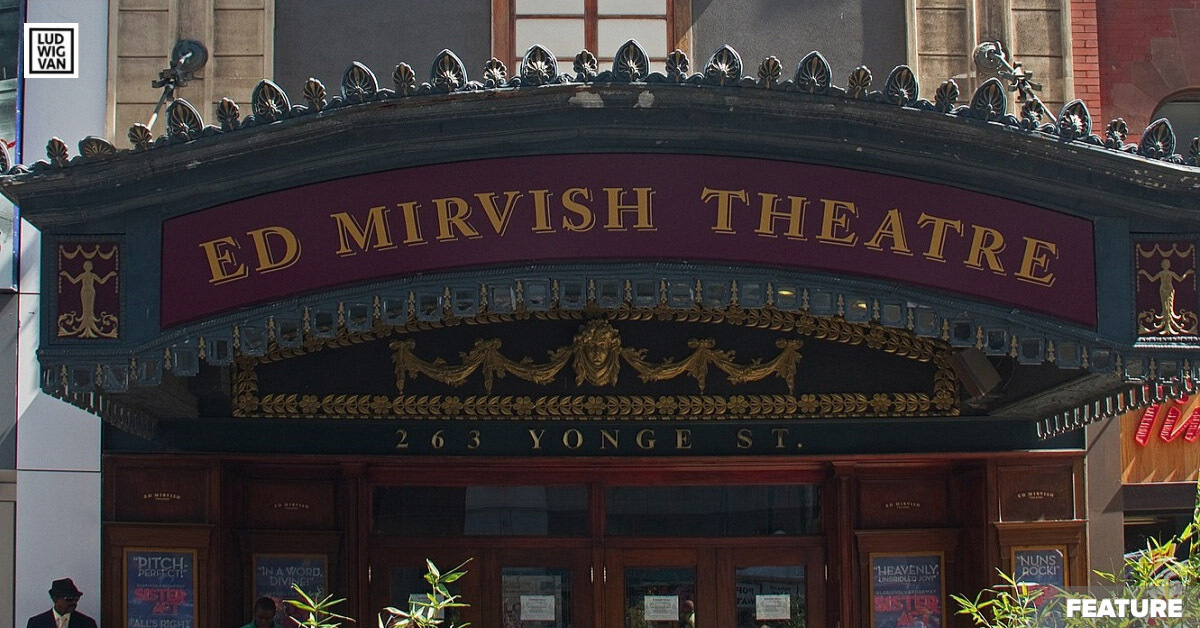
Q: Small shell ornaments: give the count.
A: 14